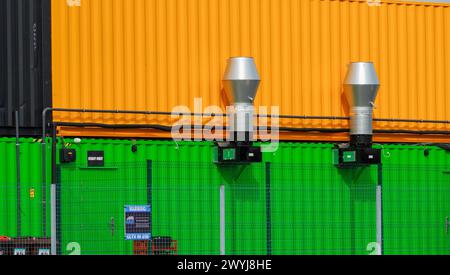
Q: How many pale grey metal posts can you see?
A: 3